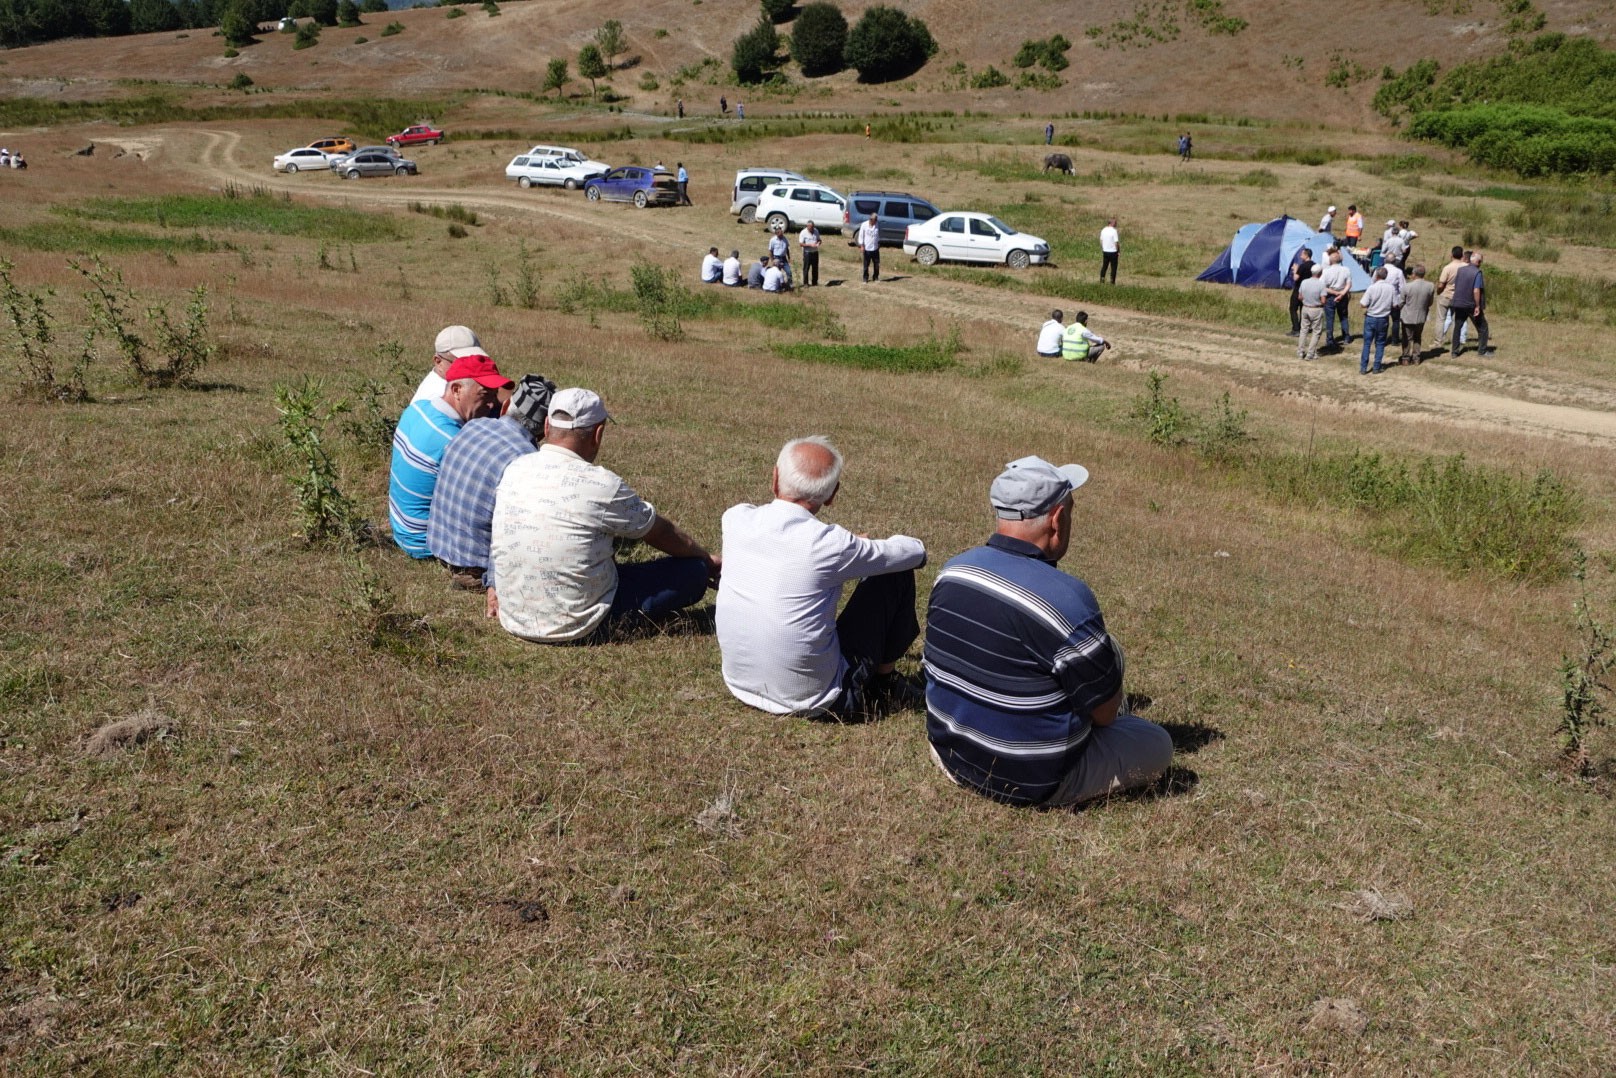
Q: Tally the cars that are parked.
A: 12